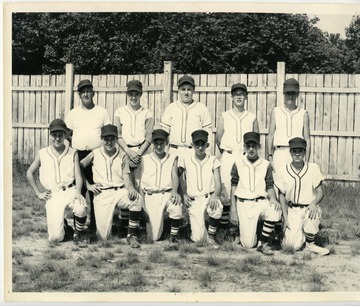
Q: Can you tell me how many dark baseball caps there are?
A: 11